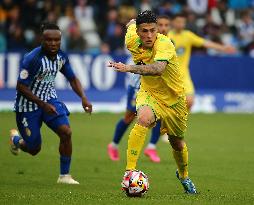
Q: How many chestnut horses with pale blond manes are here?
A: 0